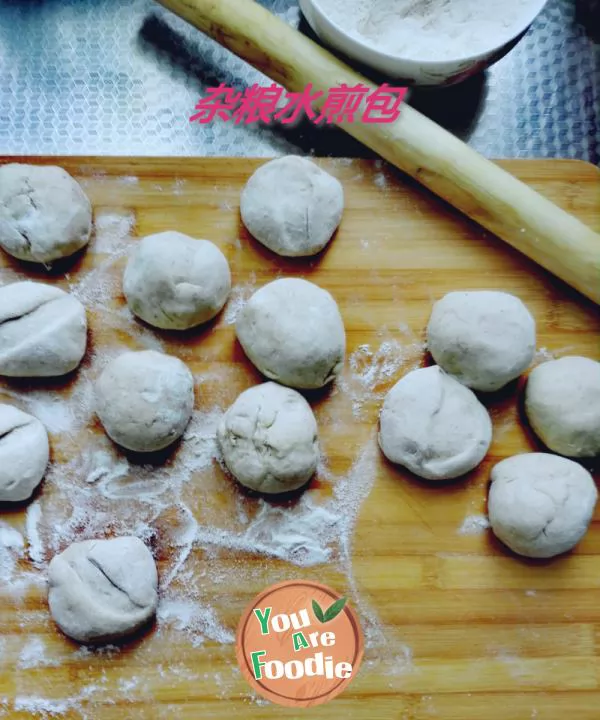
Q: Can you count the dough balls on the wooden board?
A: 13